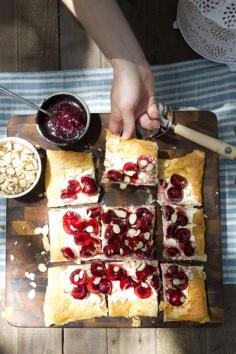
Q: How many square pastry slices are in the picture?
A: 9